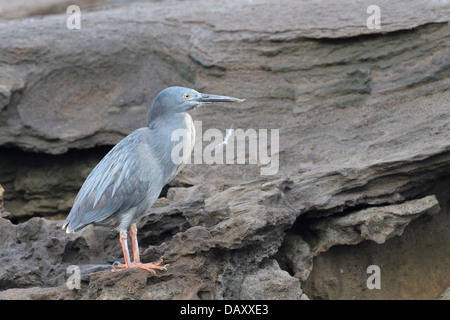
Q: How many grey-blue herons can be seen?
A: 1